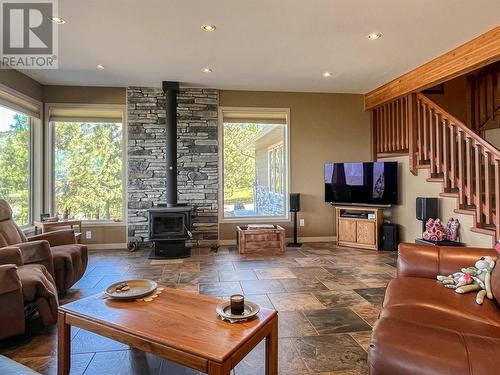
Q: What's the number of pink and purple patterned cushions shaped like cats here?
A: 2